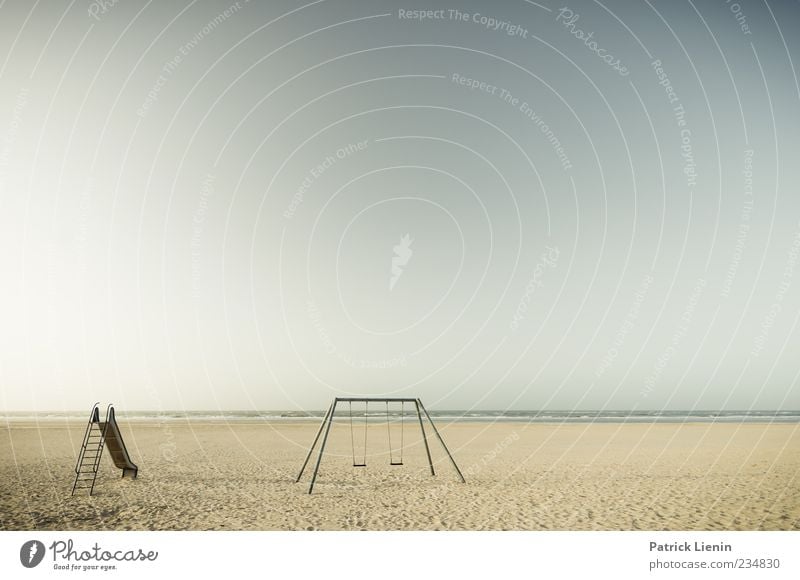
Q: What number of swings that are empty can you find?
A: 2